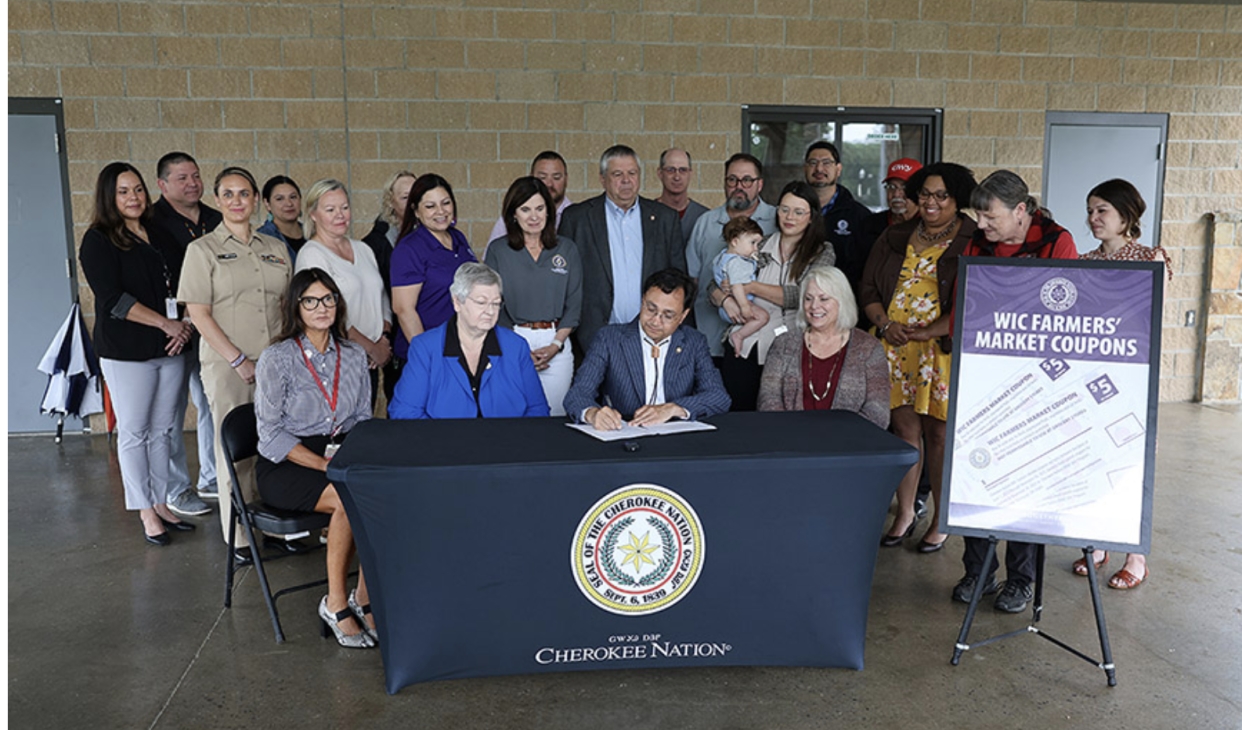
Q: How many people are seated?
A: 4